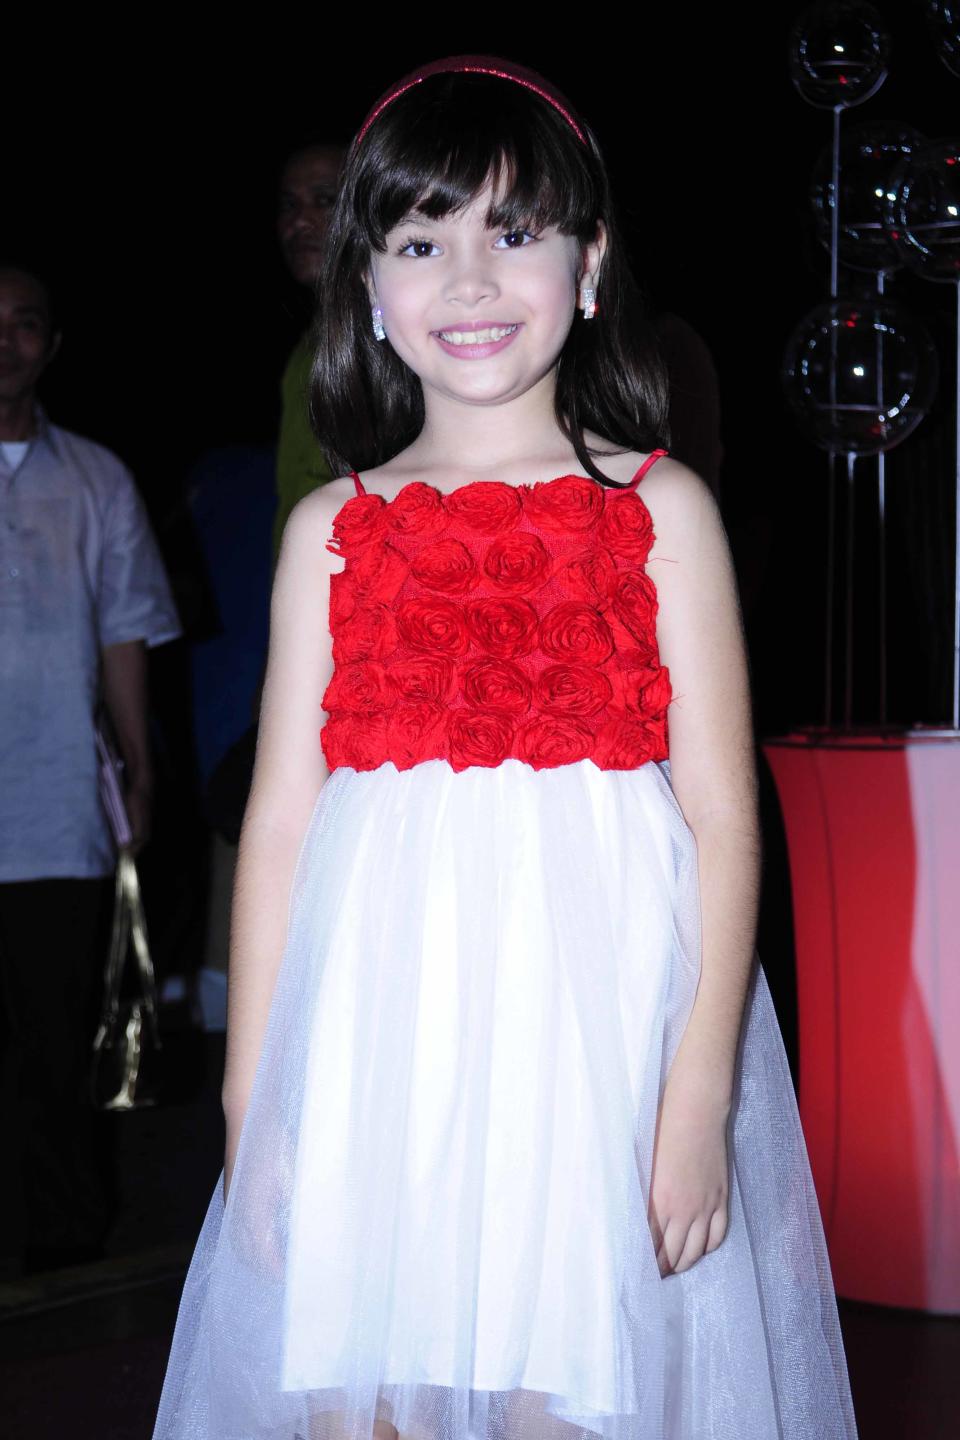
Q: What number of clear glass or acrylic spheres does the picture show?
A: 5